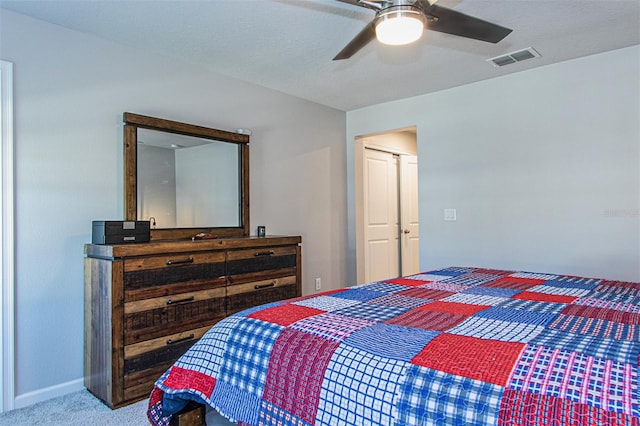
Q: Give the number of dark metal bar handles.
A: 5